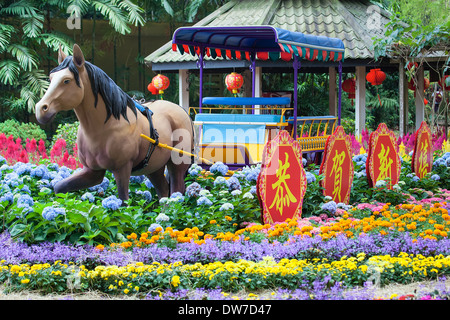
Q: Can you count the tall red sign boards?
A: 4